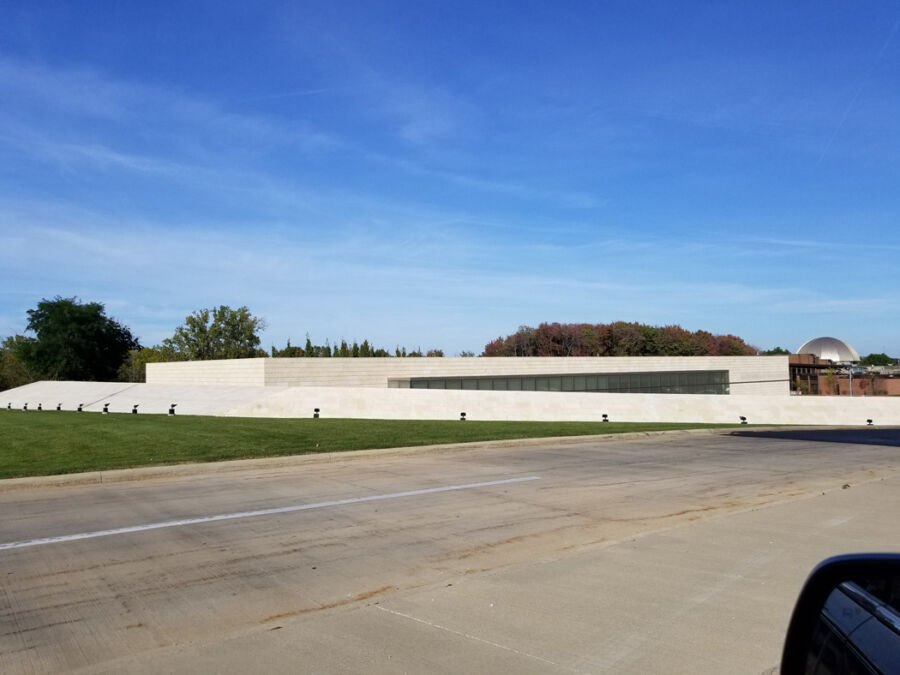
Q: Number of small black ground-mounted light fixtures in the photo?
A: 13